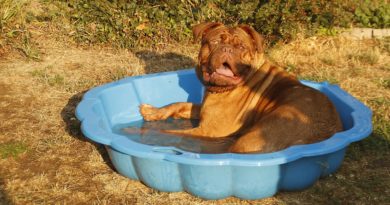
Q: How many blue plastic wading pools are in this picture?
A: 1